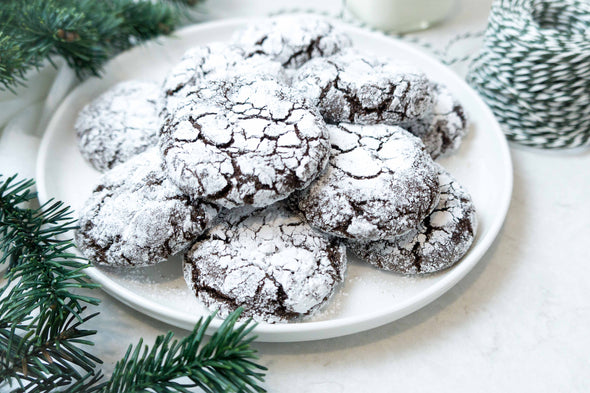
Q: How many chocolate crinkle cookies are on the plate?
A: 10